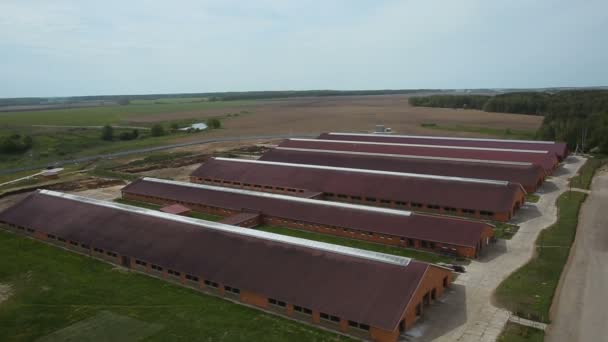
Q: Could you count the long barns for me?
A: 6